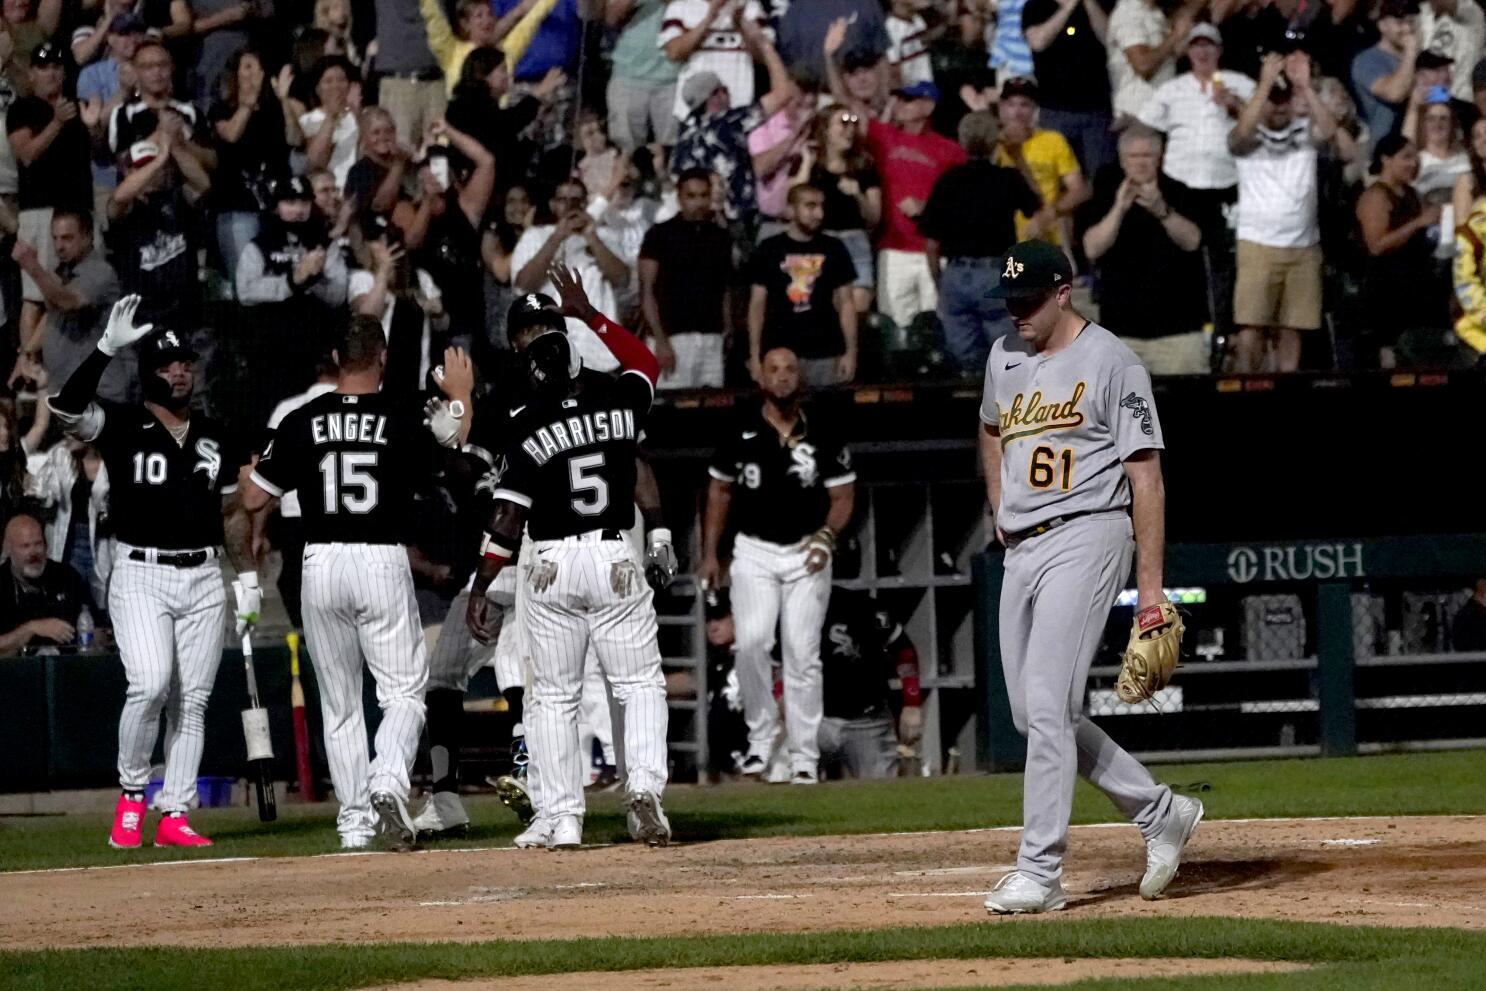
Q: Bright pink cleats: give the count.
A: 2